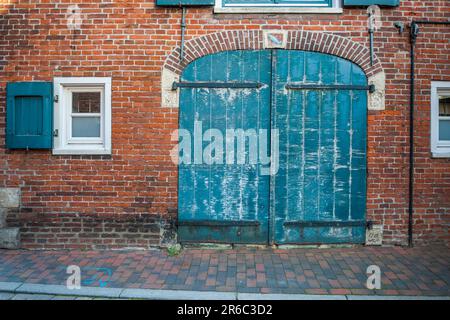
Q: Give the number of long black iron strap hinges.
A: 4